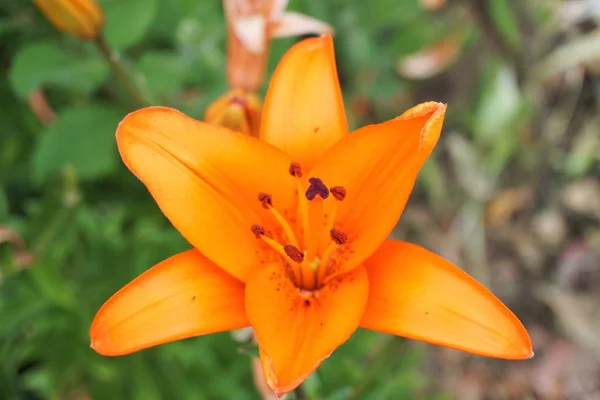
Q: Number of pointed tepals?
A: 6